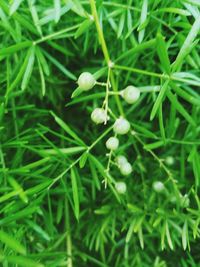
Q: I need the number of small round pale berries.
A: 10